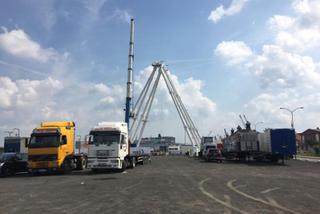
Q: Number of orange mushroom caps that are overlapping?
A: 0